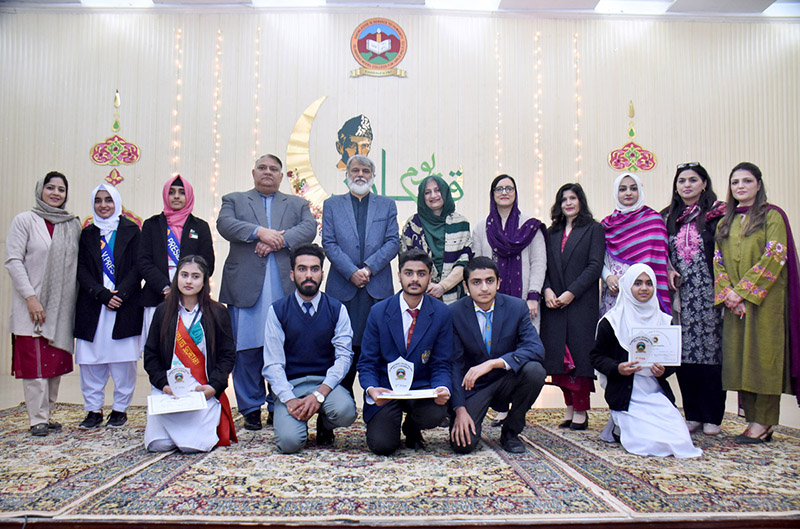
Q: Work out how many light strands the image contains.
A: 6